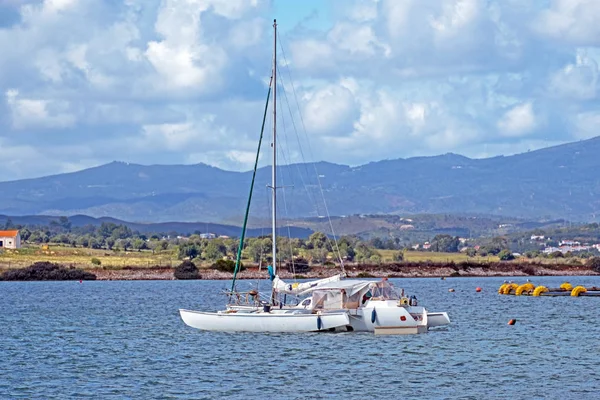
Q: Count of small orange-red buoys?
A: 2